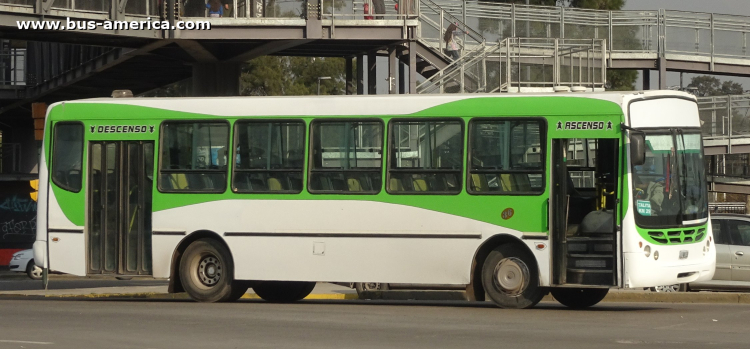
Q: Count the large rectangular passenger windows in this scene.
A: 5